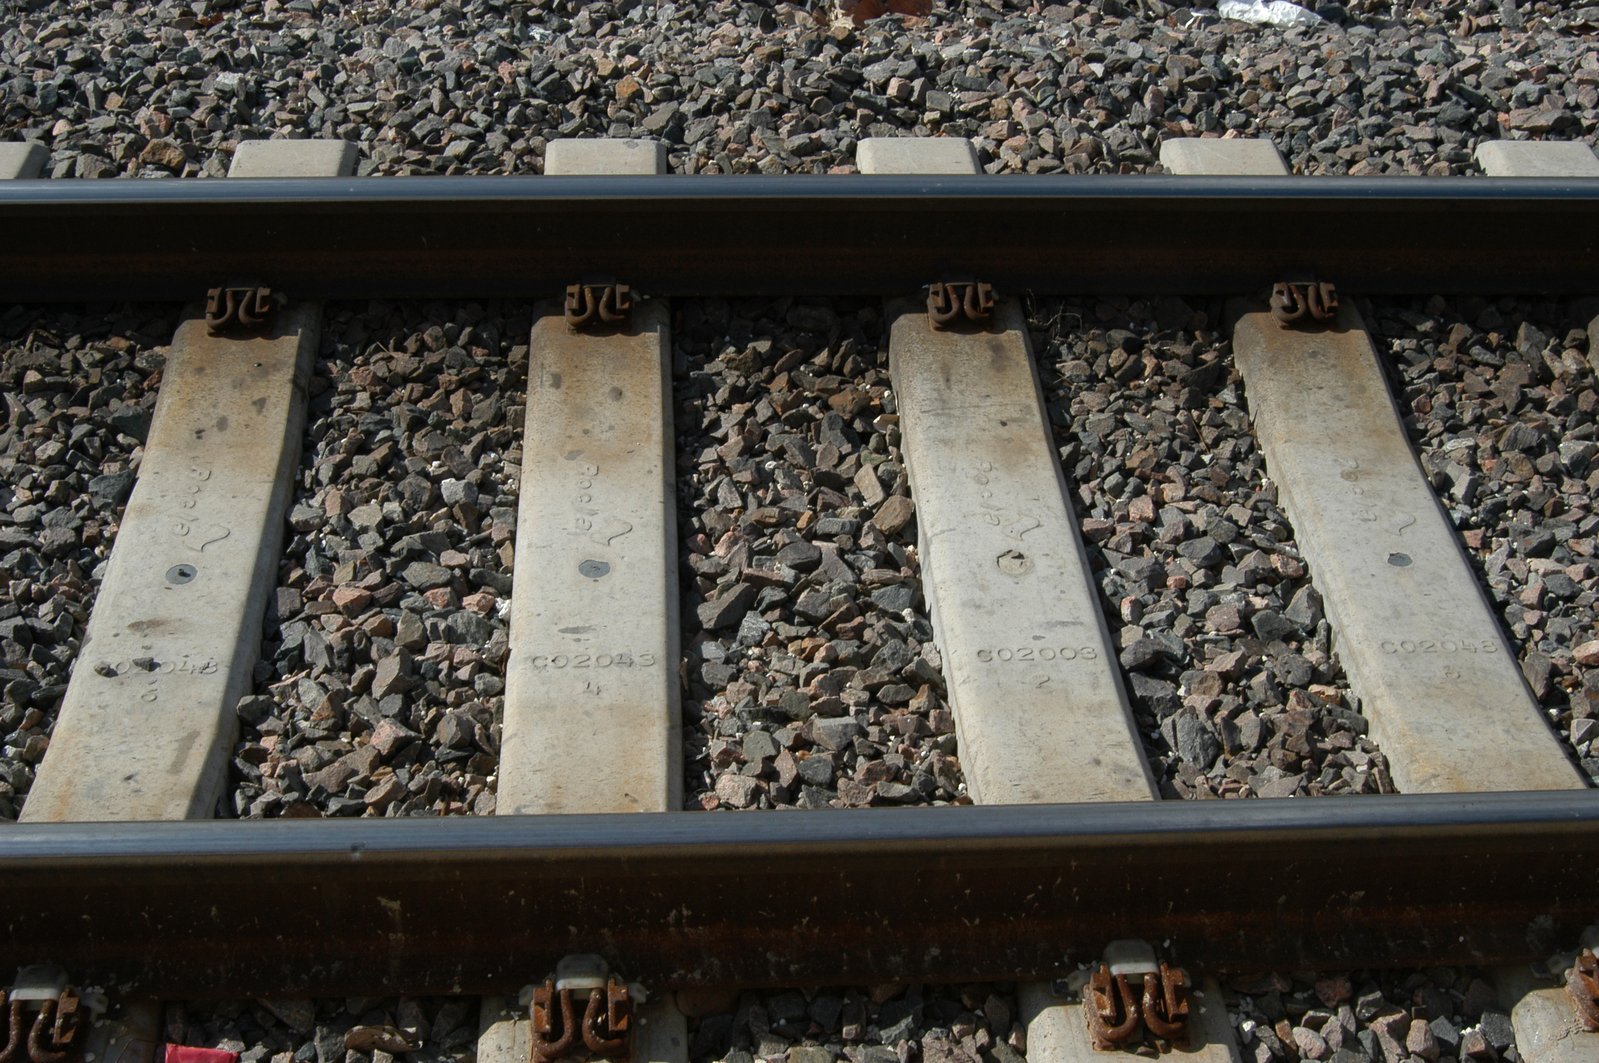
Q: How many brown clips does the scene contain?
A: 8